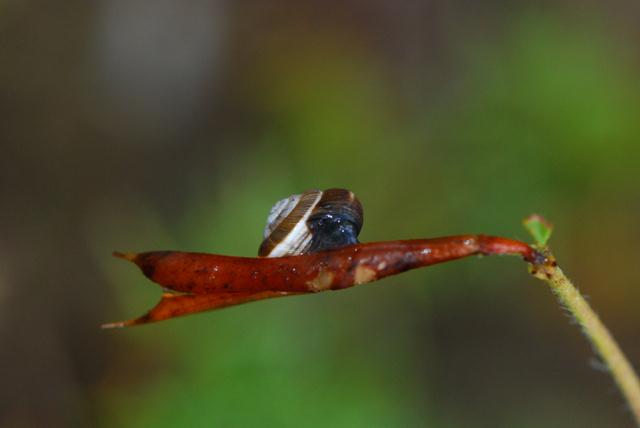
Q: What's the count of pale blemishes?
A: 2